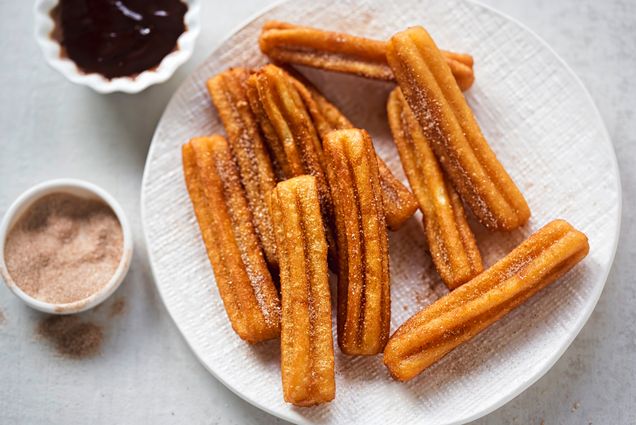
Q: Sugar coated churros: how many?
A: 10